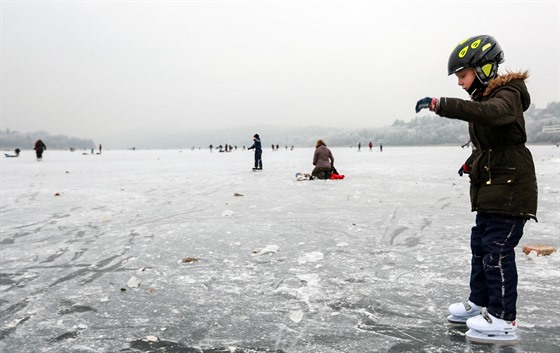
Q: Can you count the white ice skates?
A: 2